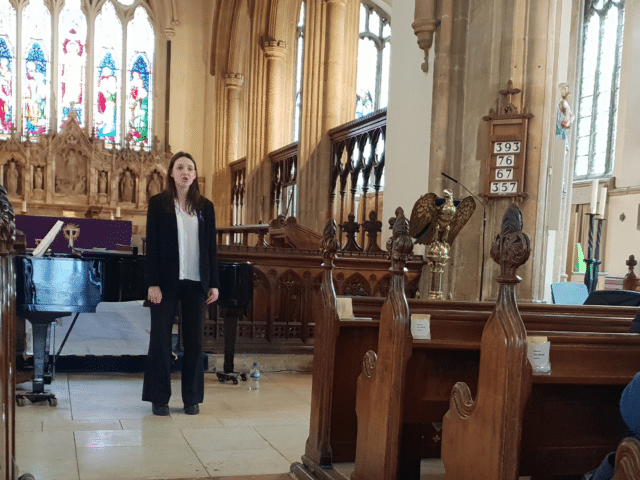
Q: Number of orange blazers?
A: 0